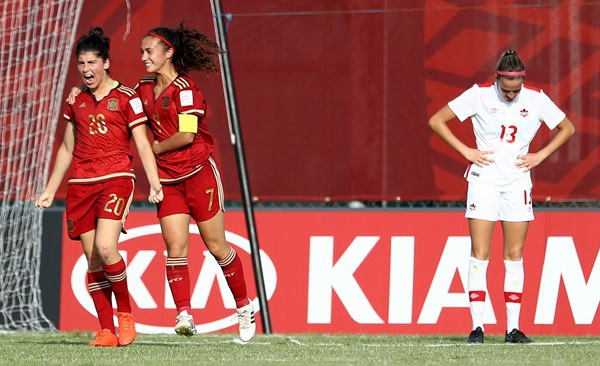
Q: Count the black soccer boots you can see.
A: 2